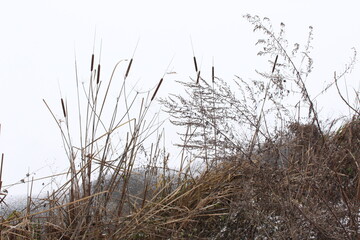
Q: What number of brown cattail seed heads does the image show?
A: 9